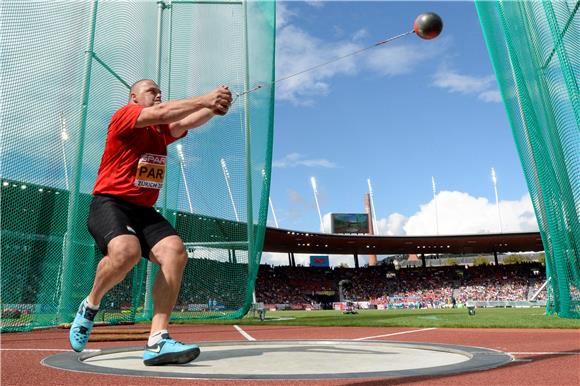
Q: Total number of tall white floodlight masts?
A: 8